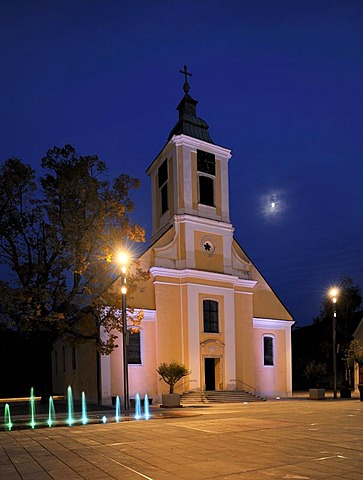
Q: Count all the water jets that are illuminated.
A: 9